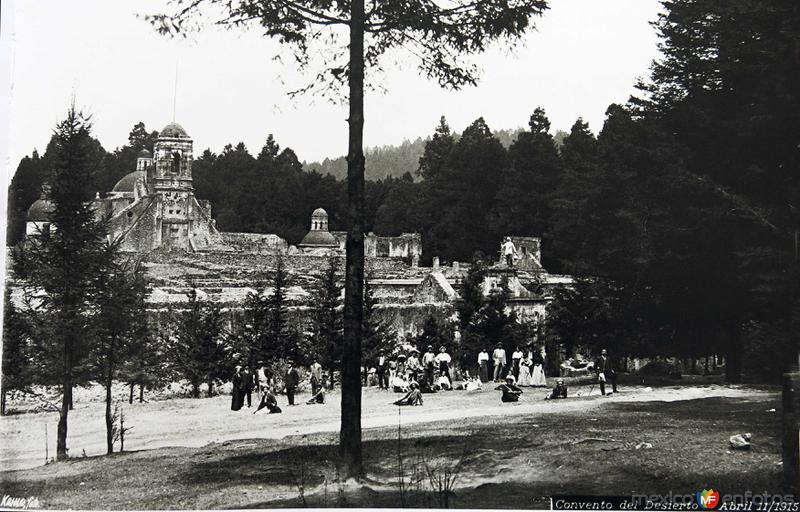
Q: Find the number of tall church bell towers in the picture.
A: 1